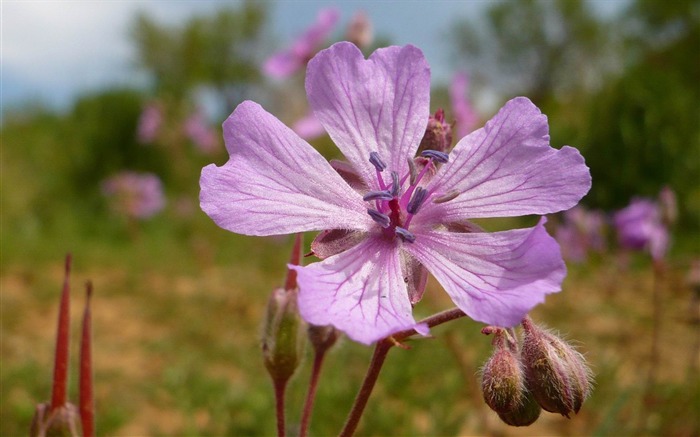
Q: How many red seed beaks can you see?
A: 3